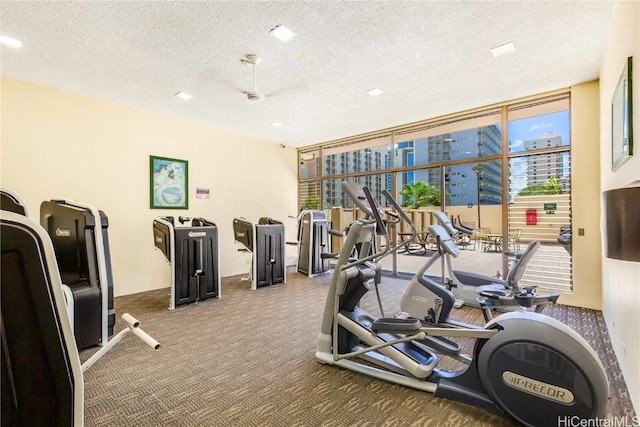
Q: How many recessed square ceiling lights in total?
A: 6